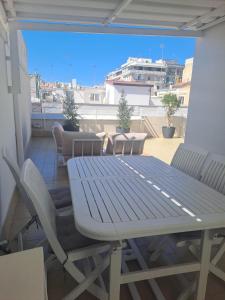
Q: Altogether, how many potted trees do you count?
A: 3